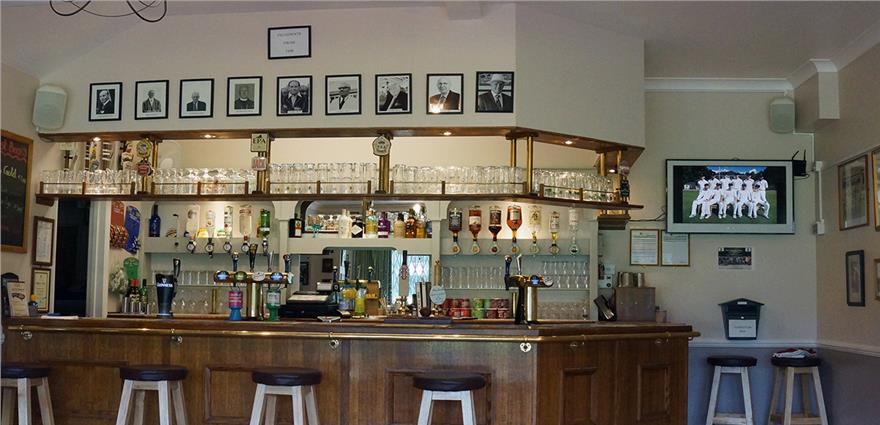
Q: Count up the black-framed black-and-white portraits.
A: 9